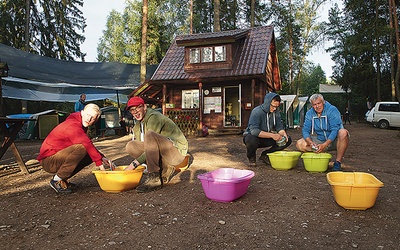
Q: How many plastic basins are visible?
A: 5